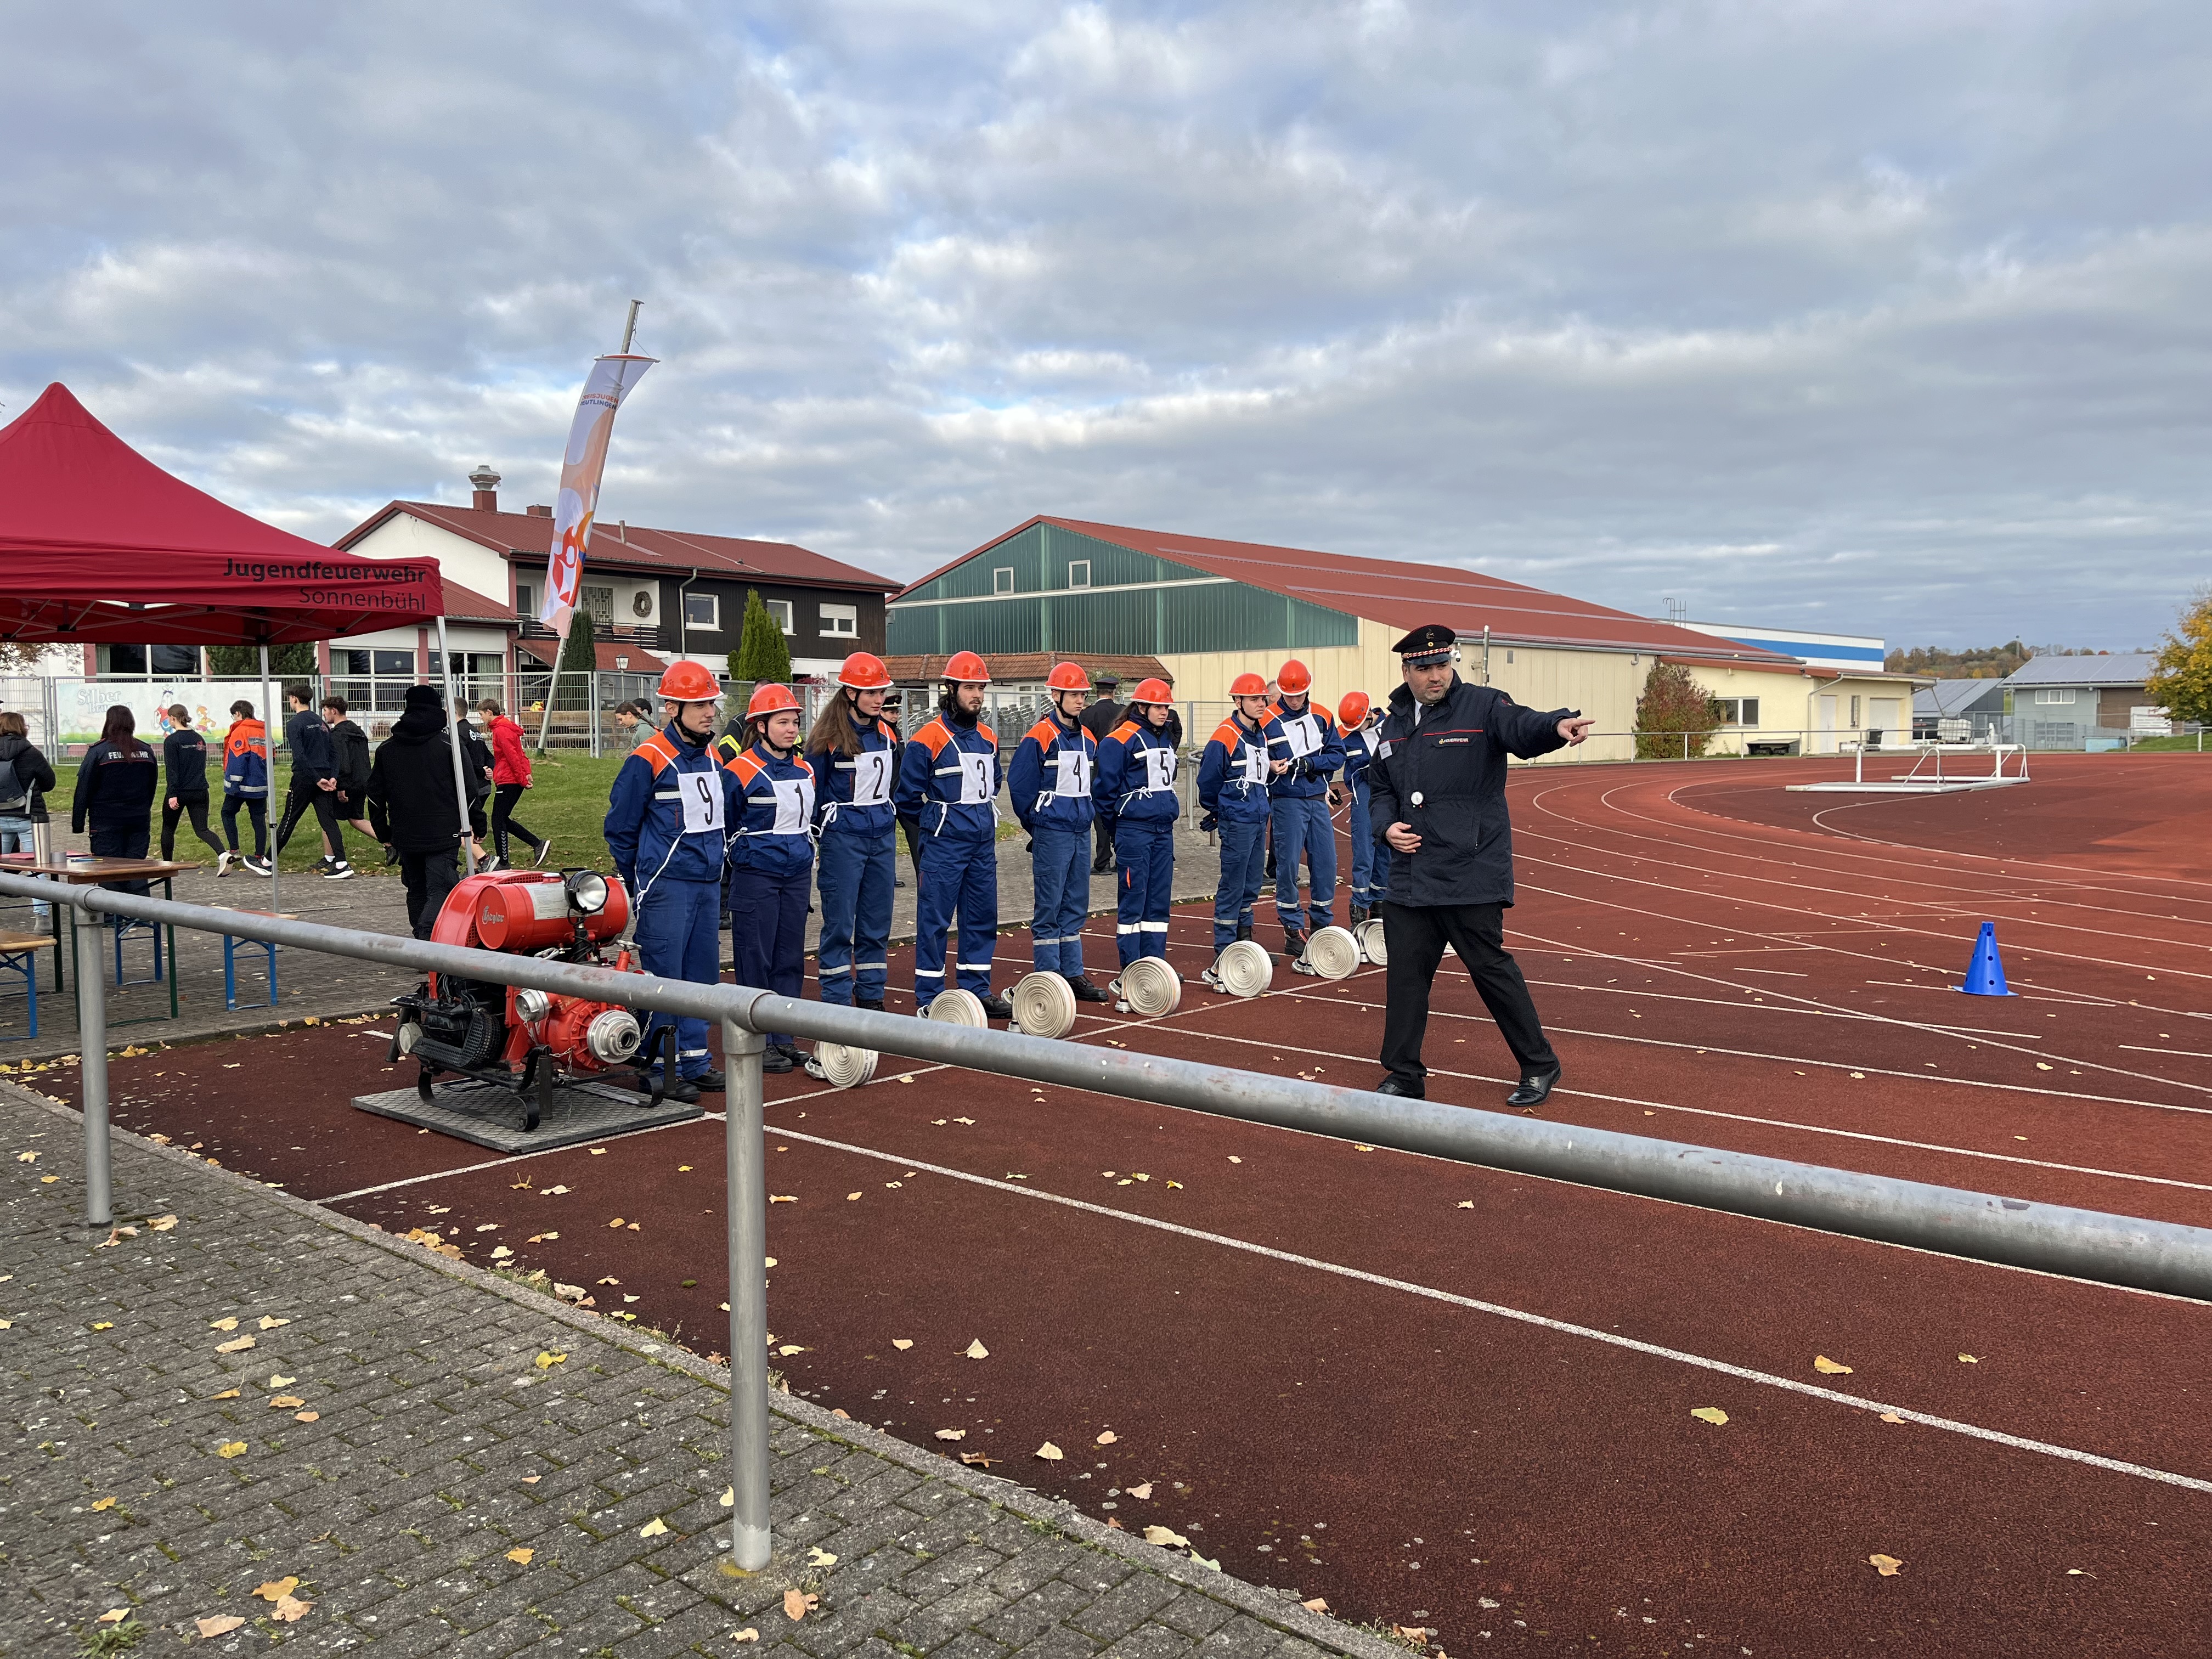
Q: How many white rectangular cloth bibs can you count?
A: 9